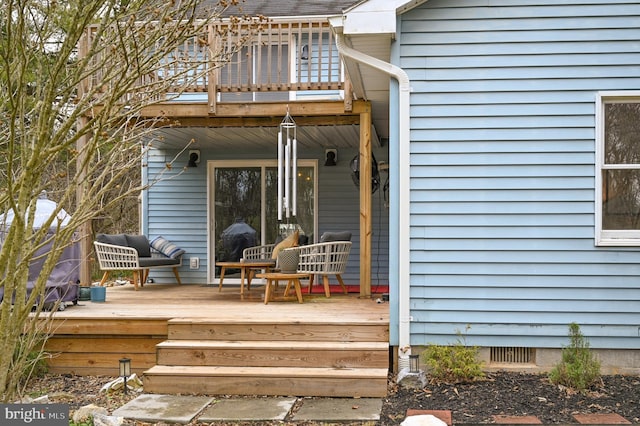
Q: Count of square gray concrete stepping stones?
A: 3